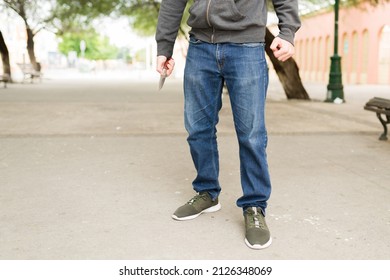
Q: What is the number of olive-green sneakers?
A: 2